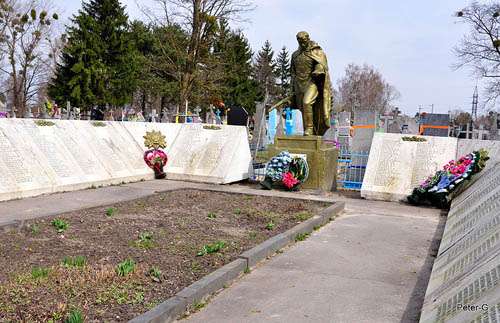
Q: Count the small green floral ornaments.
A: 4